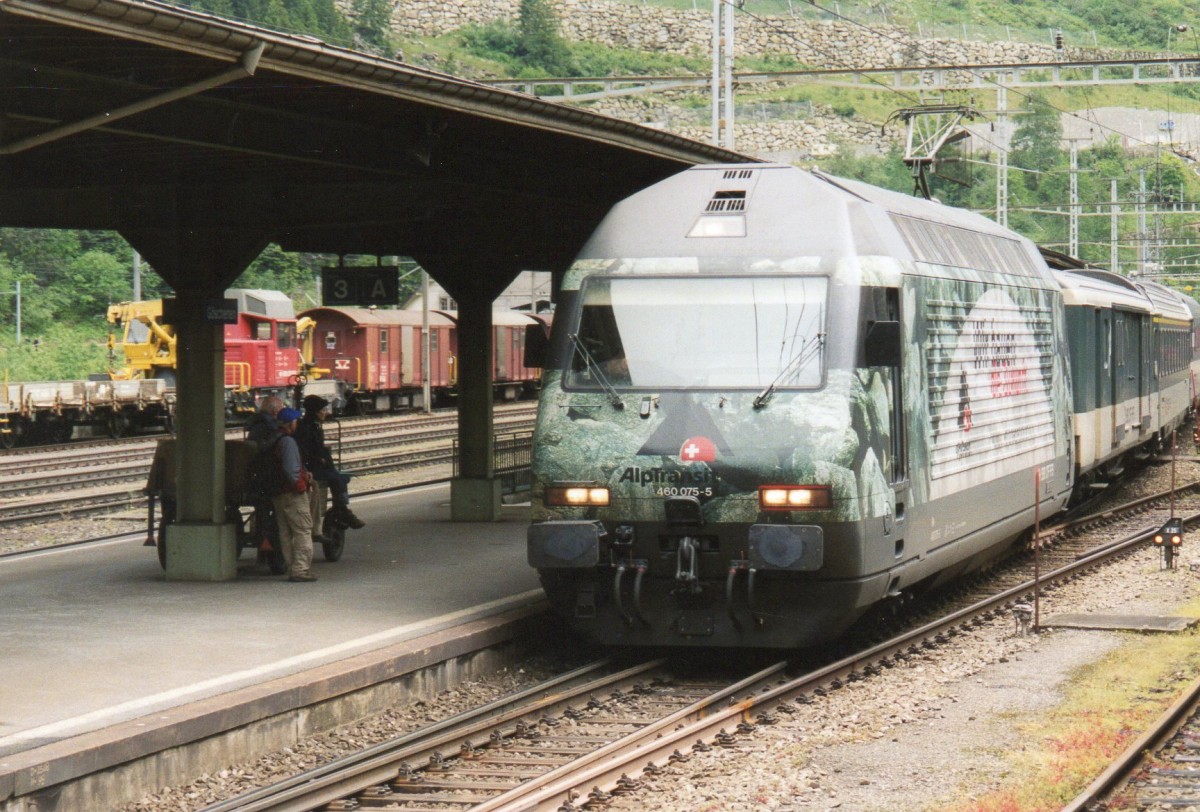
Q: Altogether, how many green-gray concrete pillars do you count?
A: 2